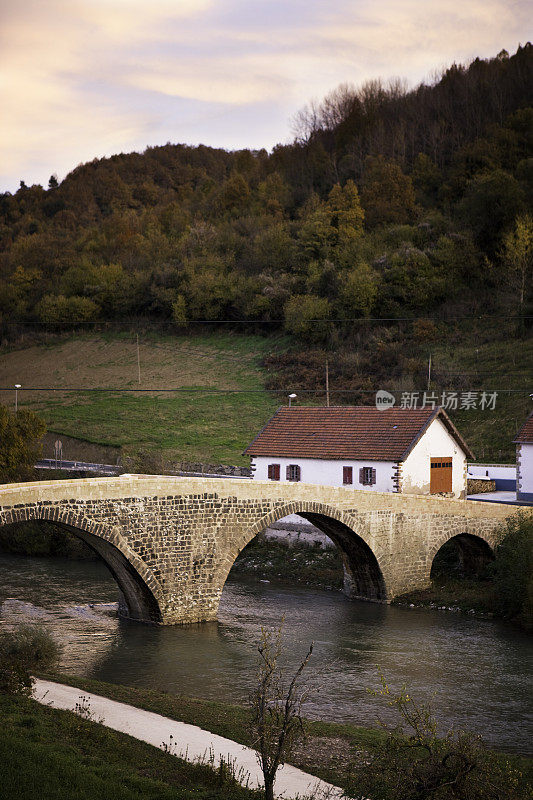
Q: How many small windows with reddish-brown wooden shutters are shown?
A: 4